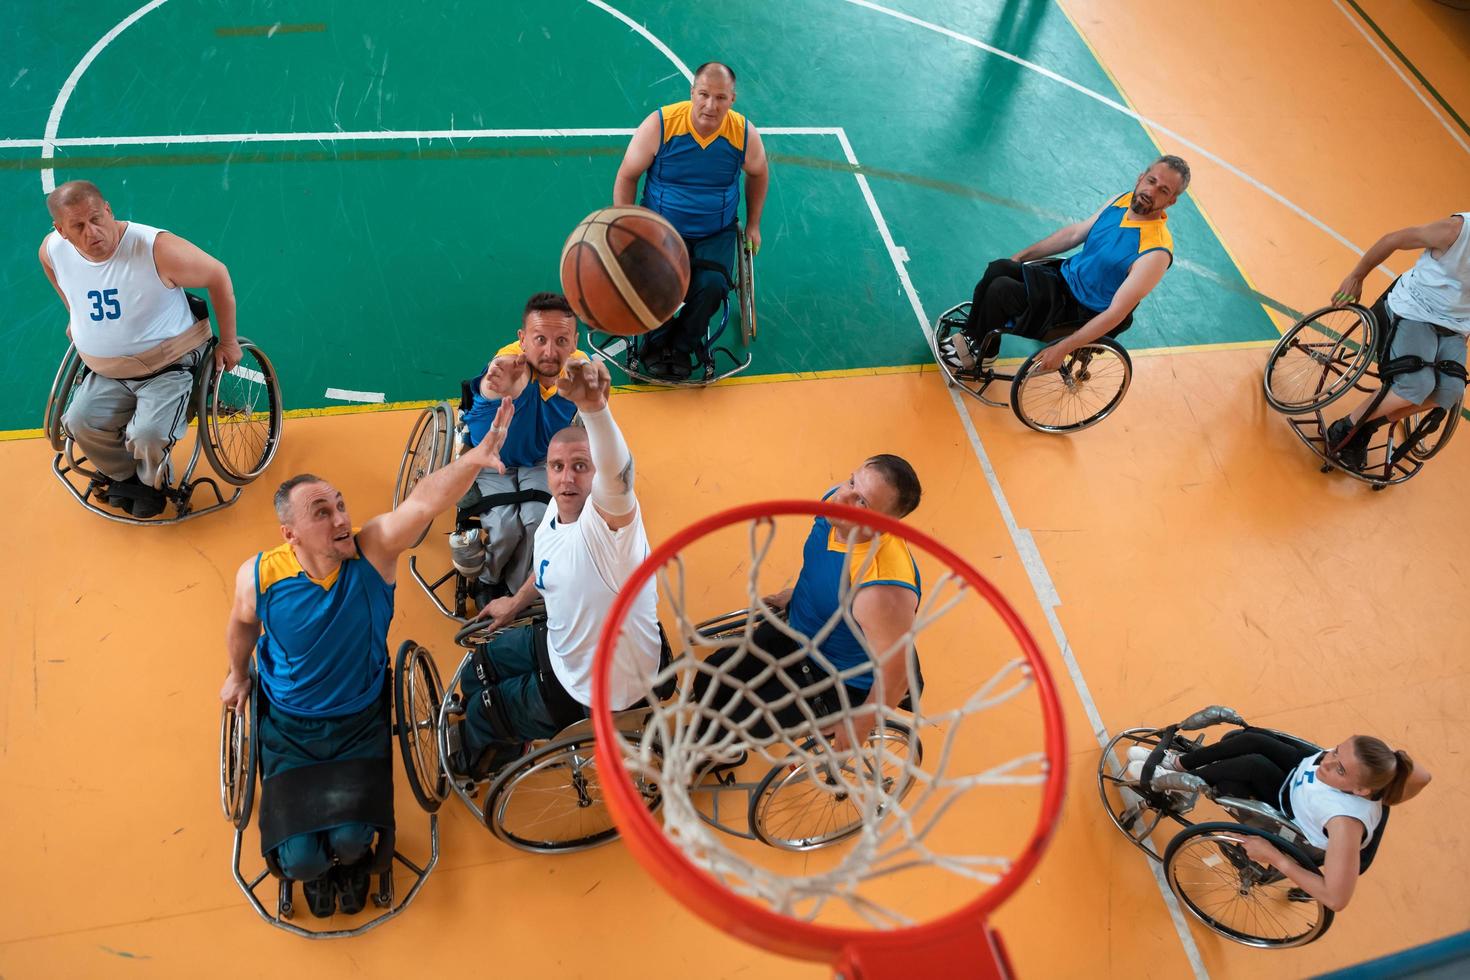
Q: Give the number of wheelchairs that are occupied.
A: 9